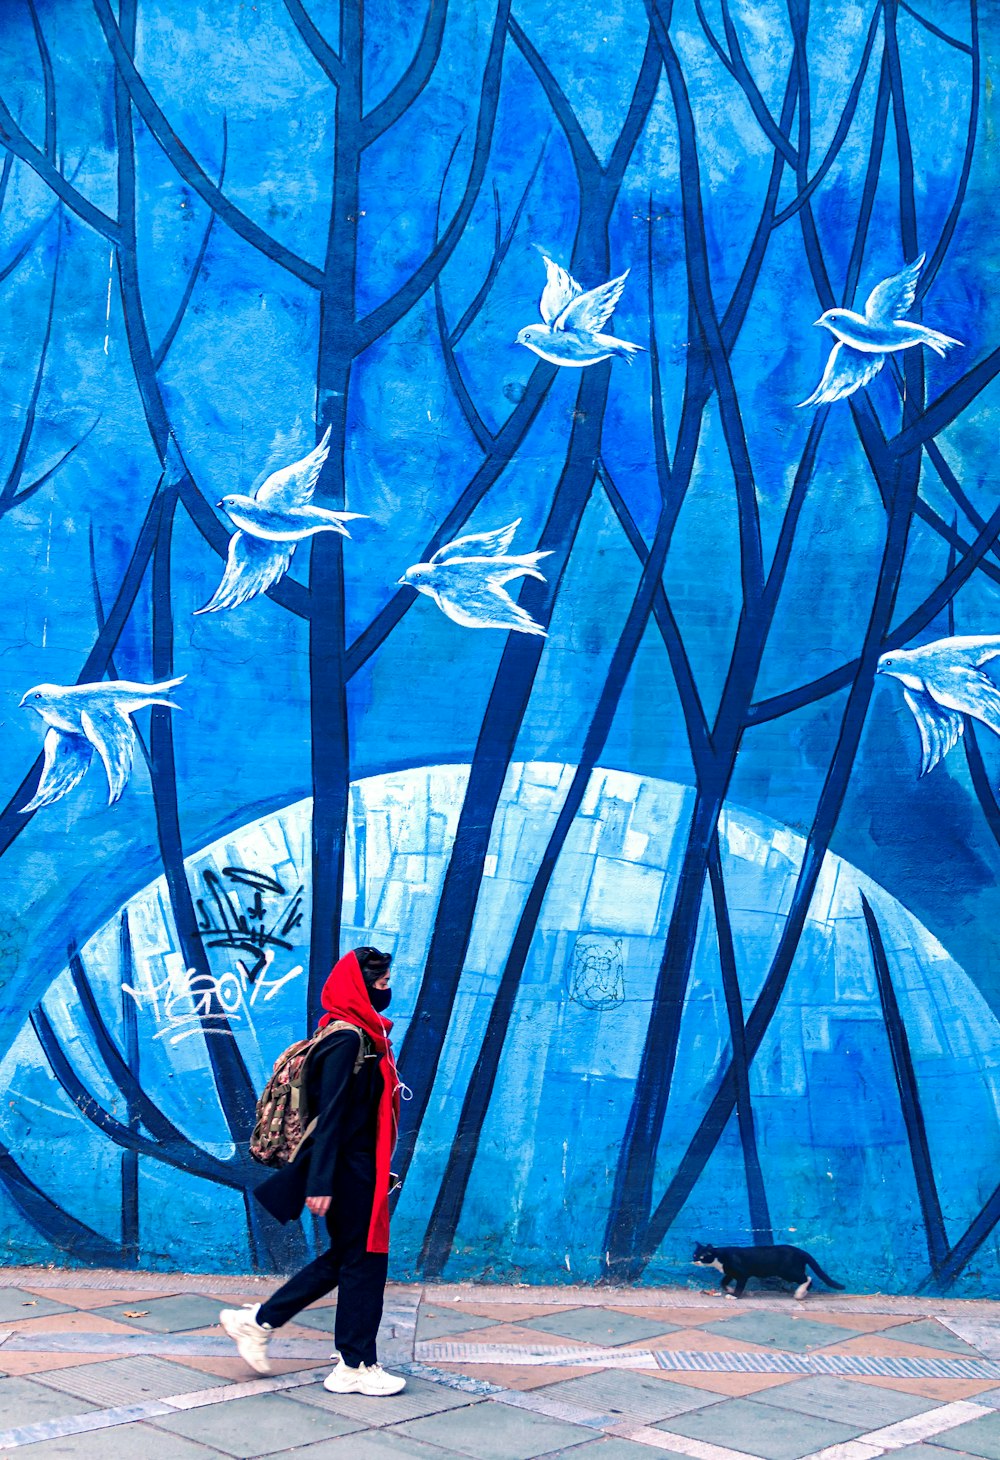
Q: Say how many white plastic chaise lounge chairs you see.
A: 0